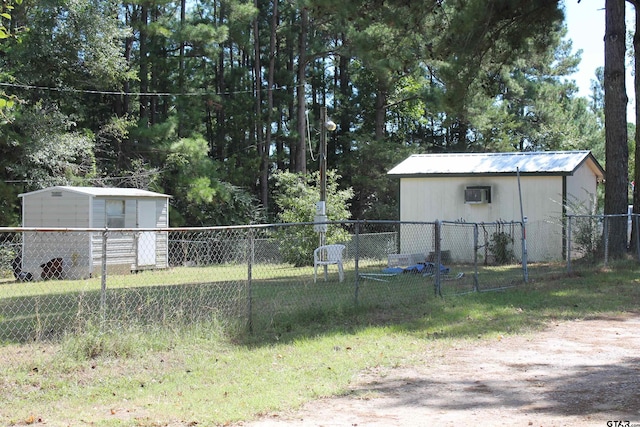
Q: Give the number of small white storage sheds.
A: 2